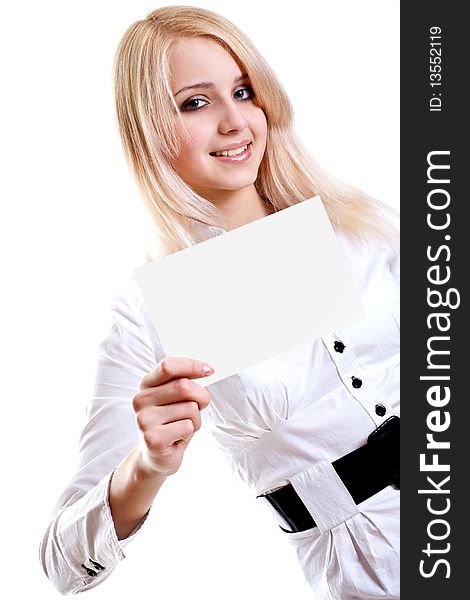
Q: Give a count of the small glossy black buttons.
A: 5